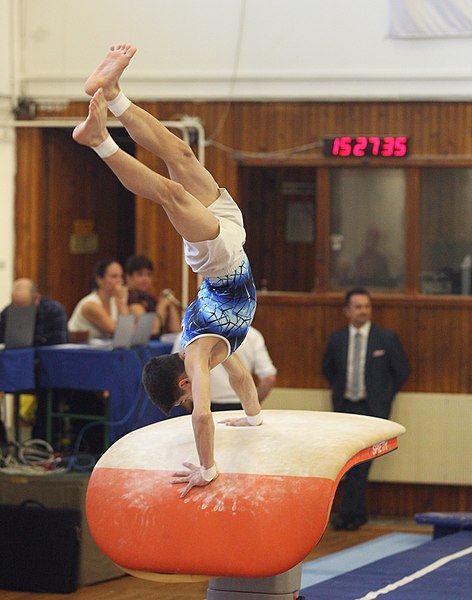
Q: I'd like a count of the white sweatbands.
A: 4